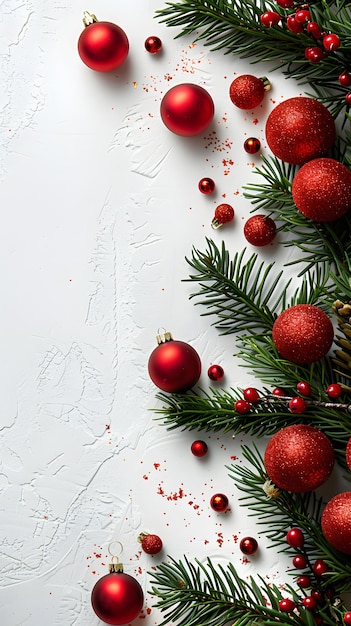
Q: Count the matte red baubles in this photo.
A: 4